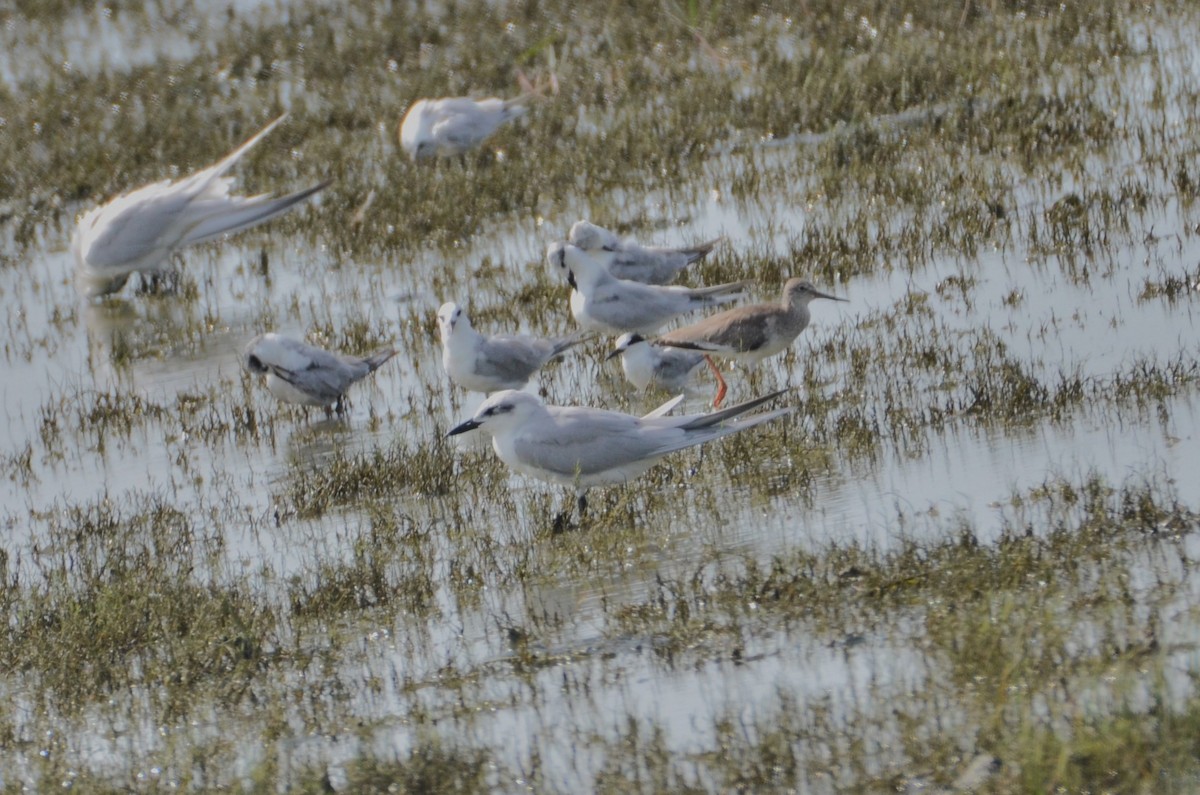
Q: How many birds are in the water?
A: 9